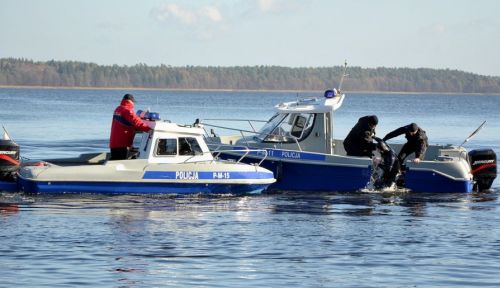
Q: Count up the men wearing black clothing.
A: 2